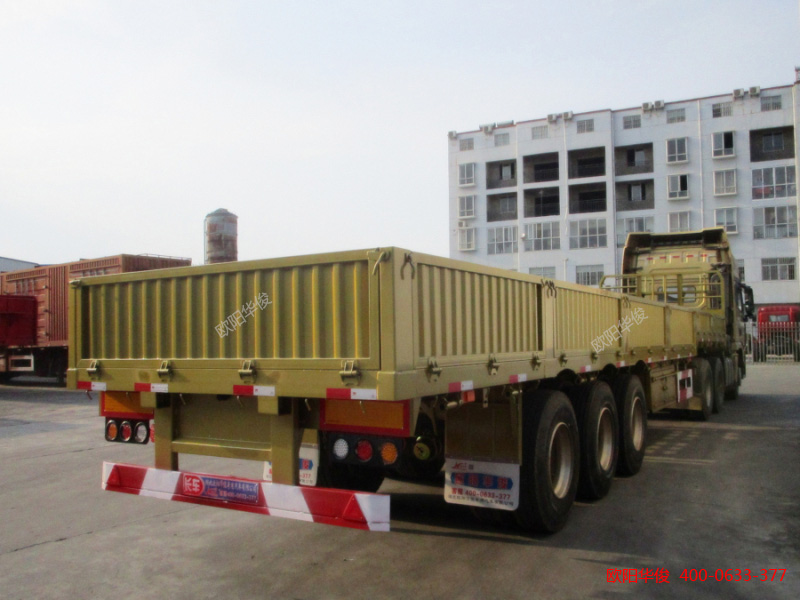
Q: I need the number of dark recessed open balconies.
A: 9